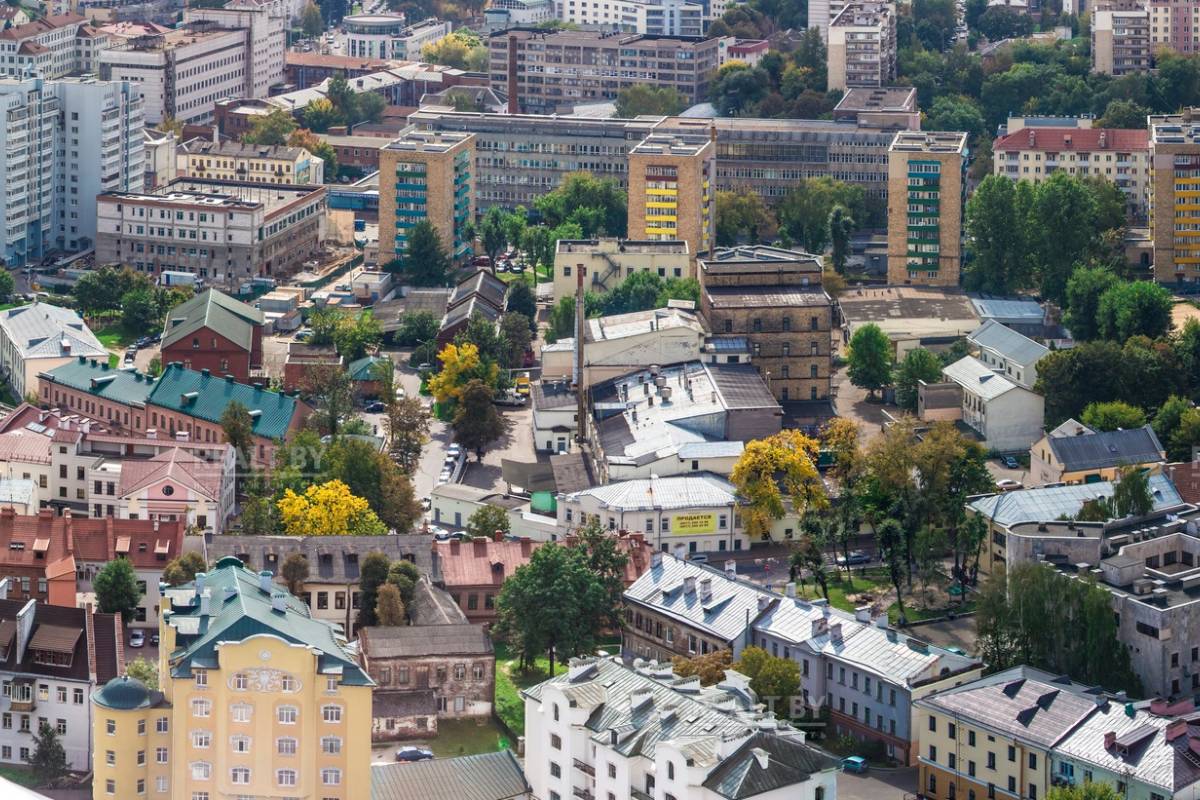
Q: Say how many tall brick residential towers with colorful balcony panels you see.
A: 4